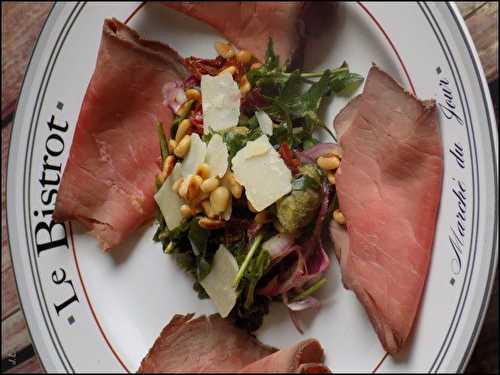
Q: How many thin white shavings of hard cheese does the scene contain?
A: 7